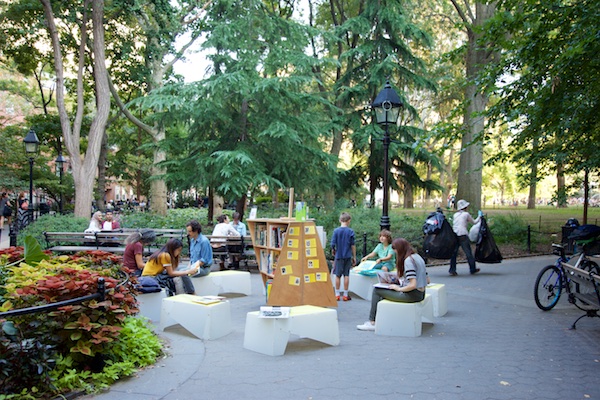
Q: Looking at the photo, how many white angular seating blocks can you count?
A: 7